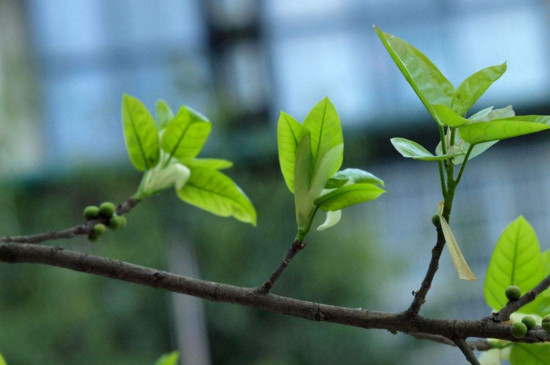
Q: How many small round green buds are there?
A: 11